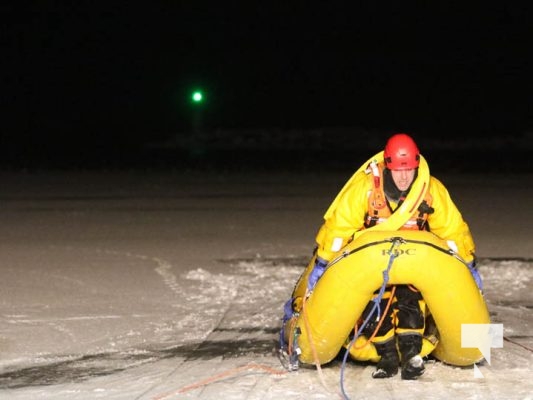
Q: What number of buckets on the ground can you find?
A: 0